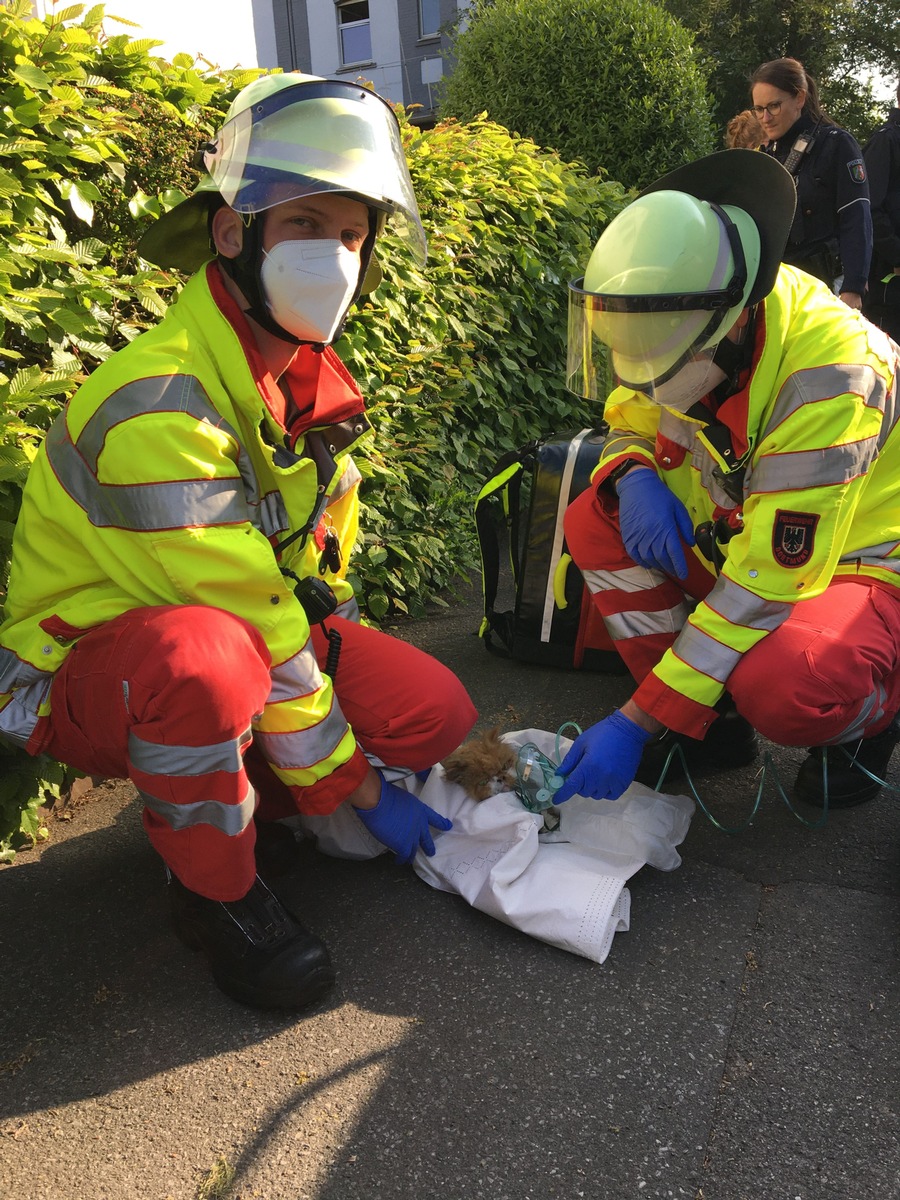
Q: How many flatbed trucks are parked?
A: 0